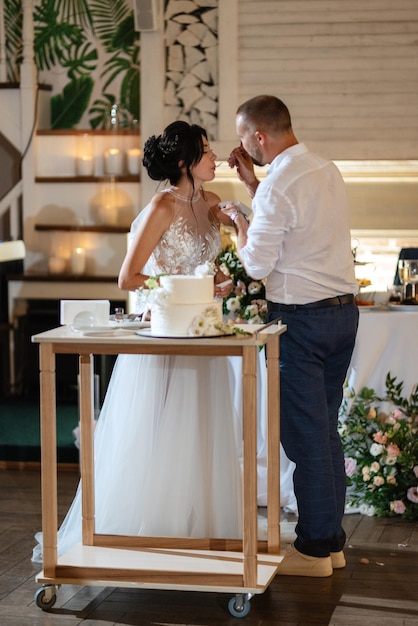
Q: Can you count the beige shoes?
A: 2